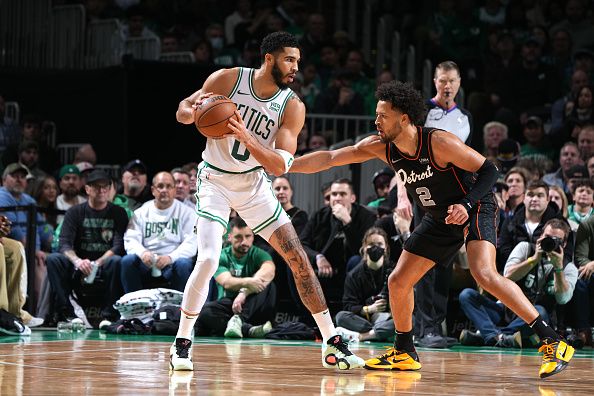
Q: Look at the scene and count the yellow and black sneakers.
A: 2